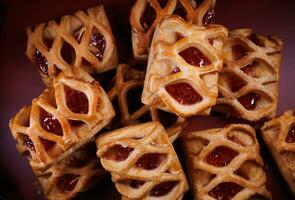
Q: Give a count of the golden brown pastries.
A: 10